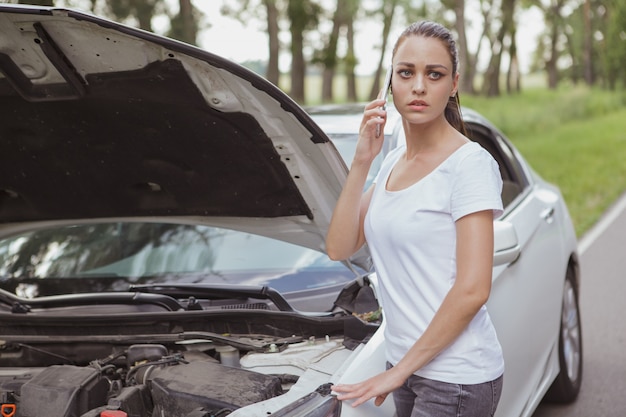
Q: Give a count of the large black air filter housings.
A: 1